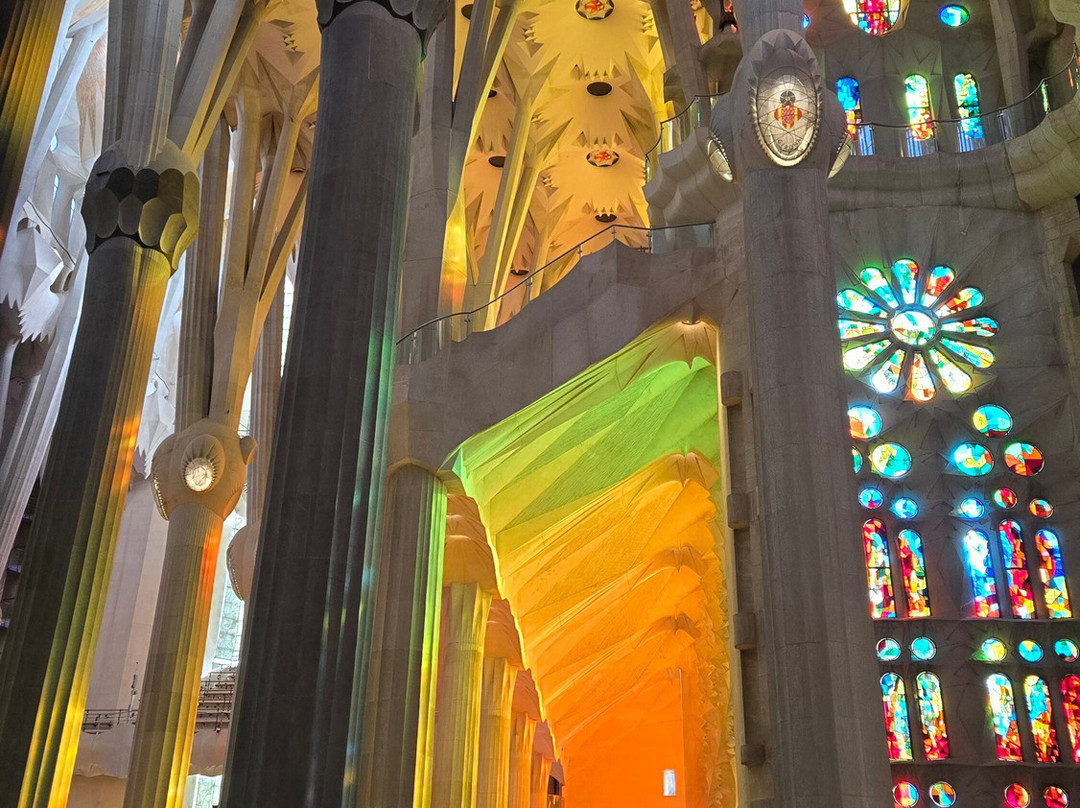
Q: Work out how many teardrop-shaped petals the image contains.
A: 12